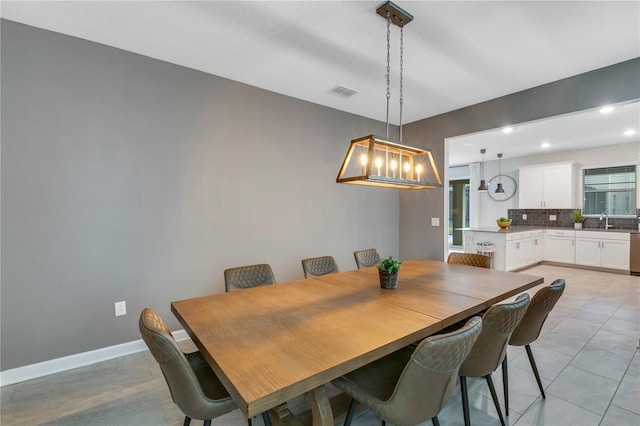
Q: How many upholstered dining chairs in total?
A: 8